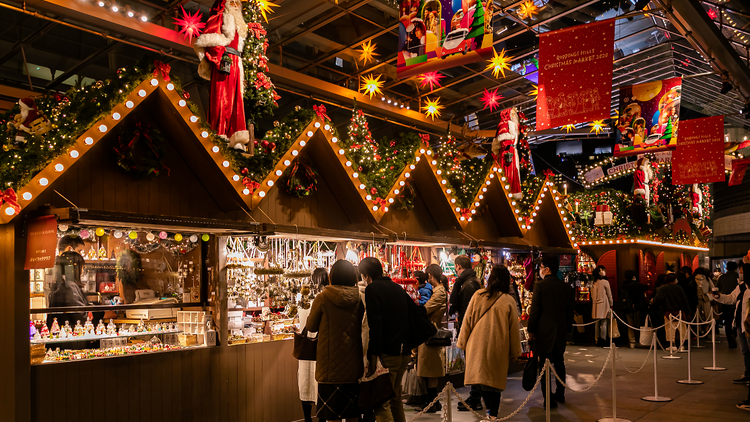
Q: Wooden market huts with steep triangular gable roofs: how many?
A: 5